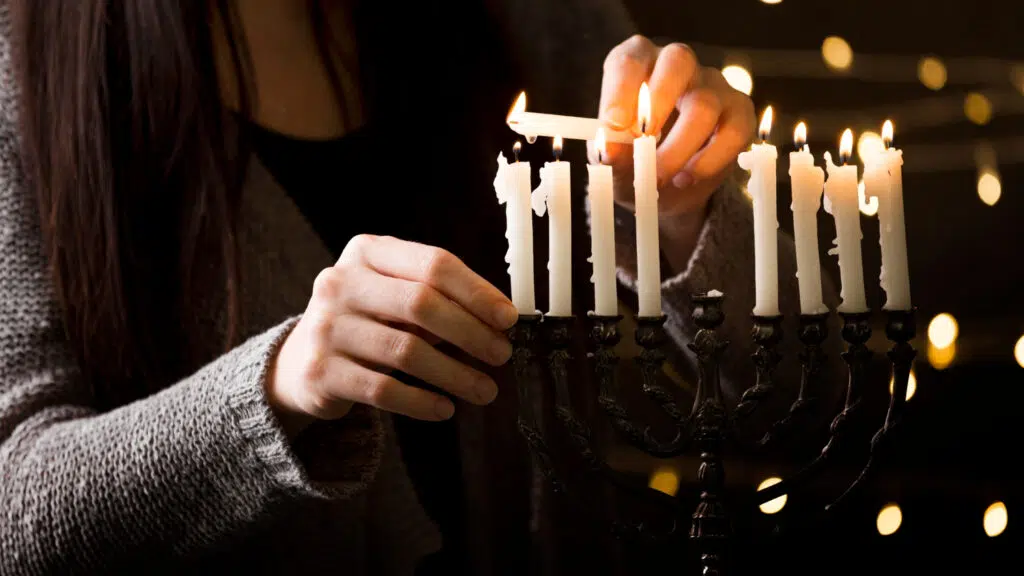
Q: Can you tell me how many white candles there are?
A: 9